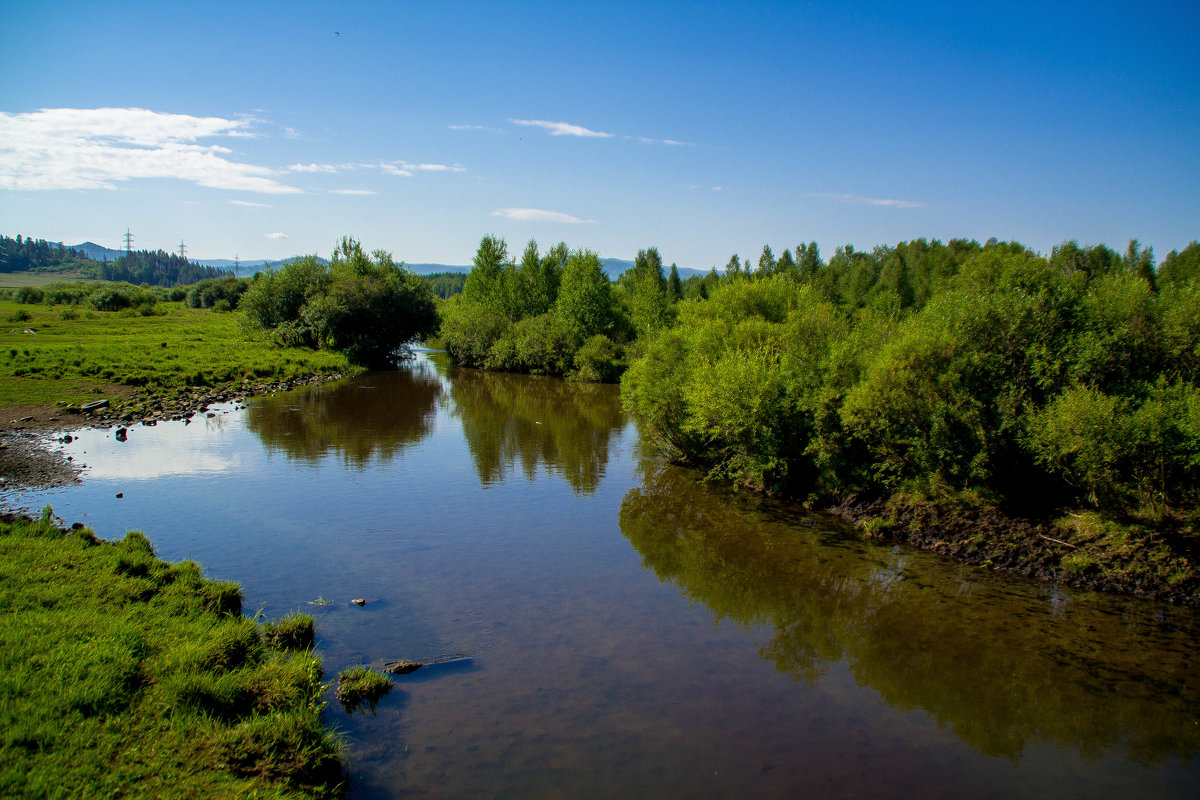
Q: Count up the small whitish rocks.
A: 1